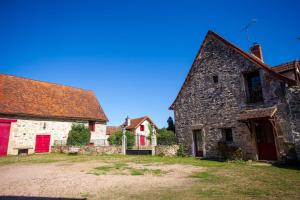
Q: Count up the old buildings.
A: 3